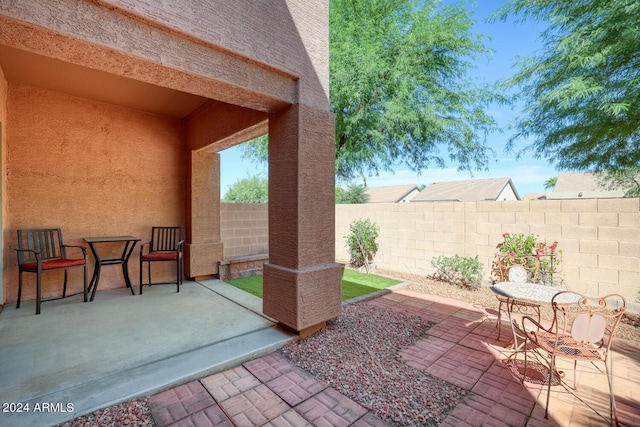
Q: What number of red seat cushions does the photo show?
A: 2